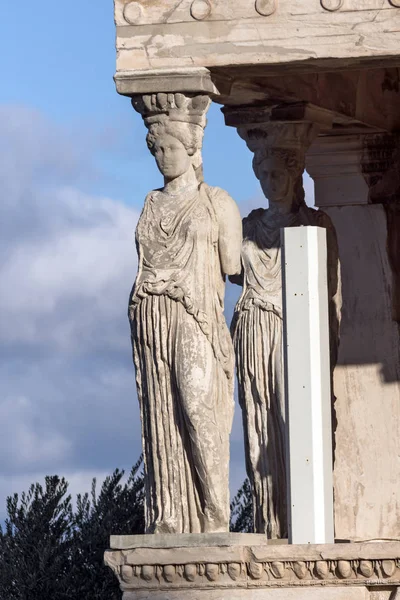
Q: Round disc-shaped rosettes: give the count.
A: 5